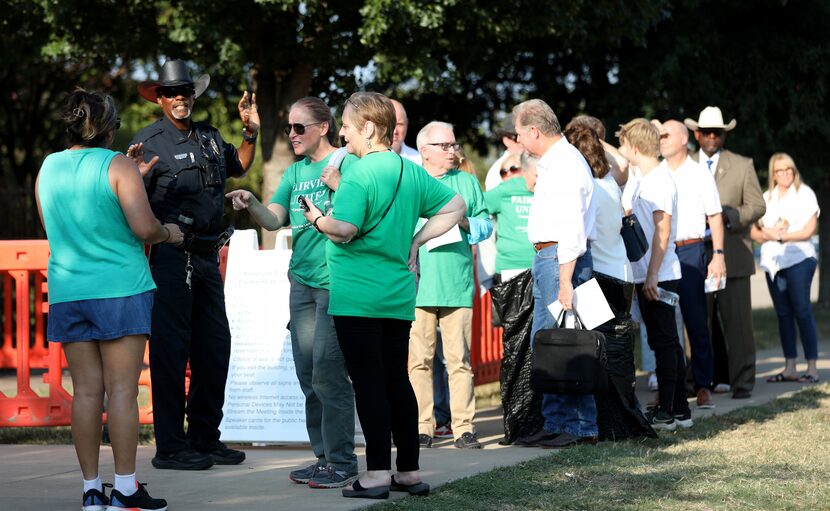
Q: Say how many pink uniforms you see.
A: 0